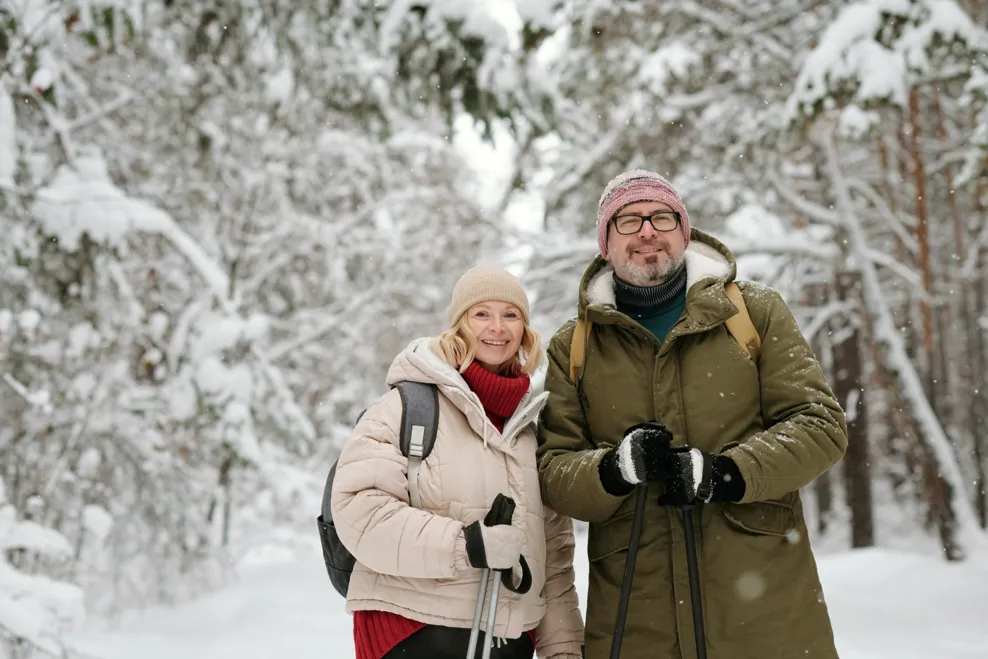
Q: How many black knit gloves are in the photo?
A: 2